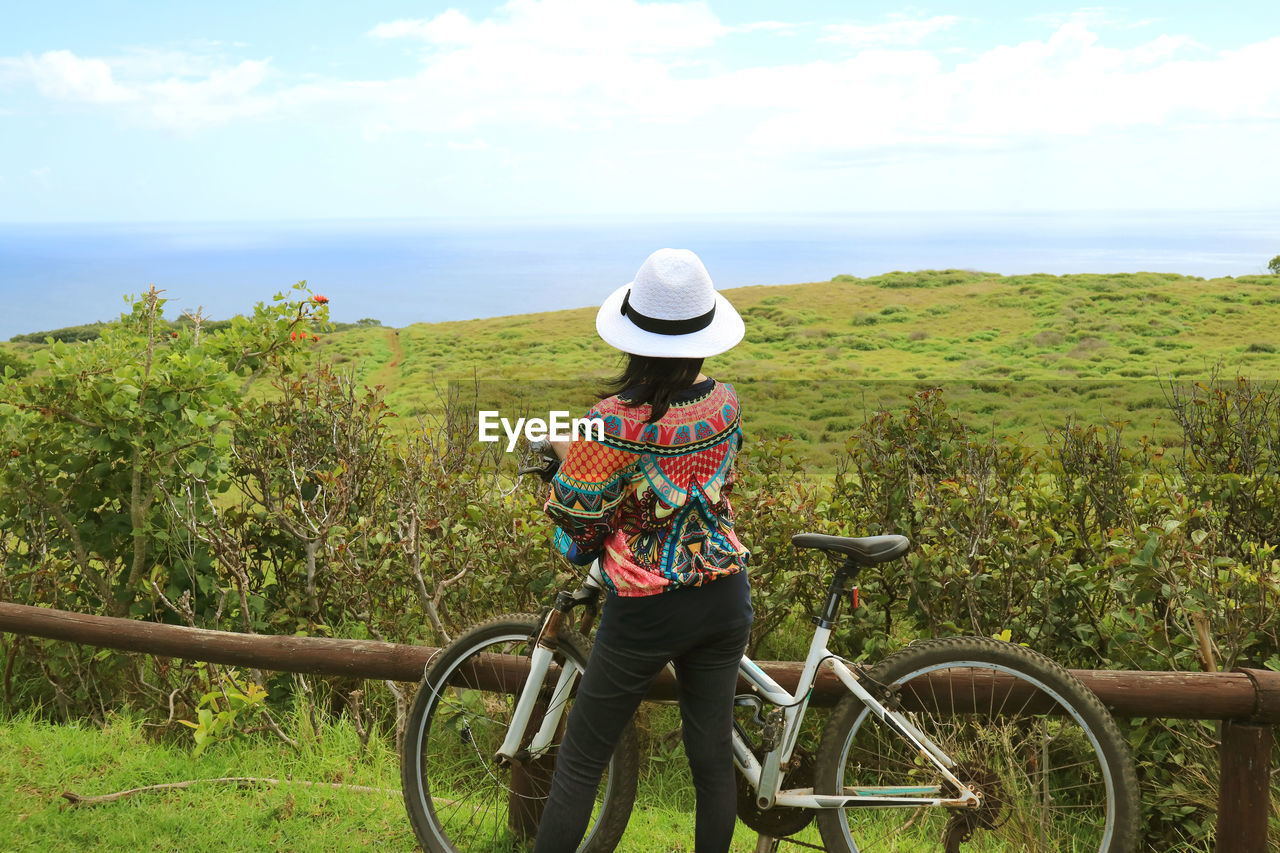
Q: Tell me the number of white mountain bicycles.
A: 1